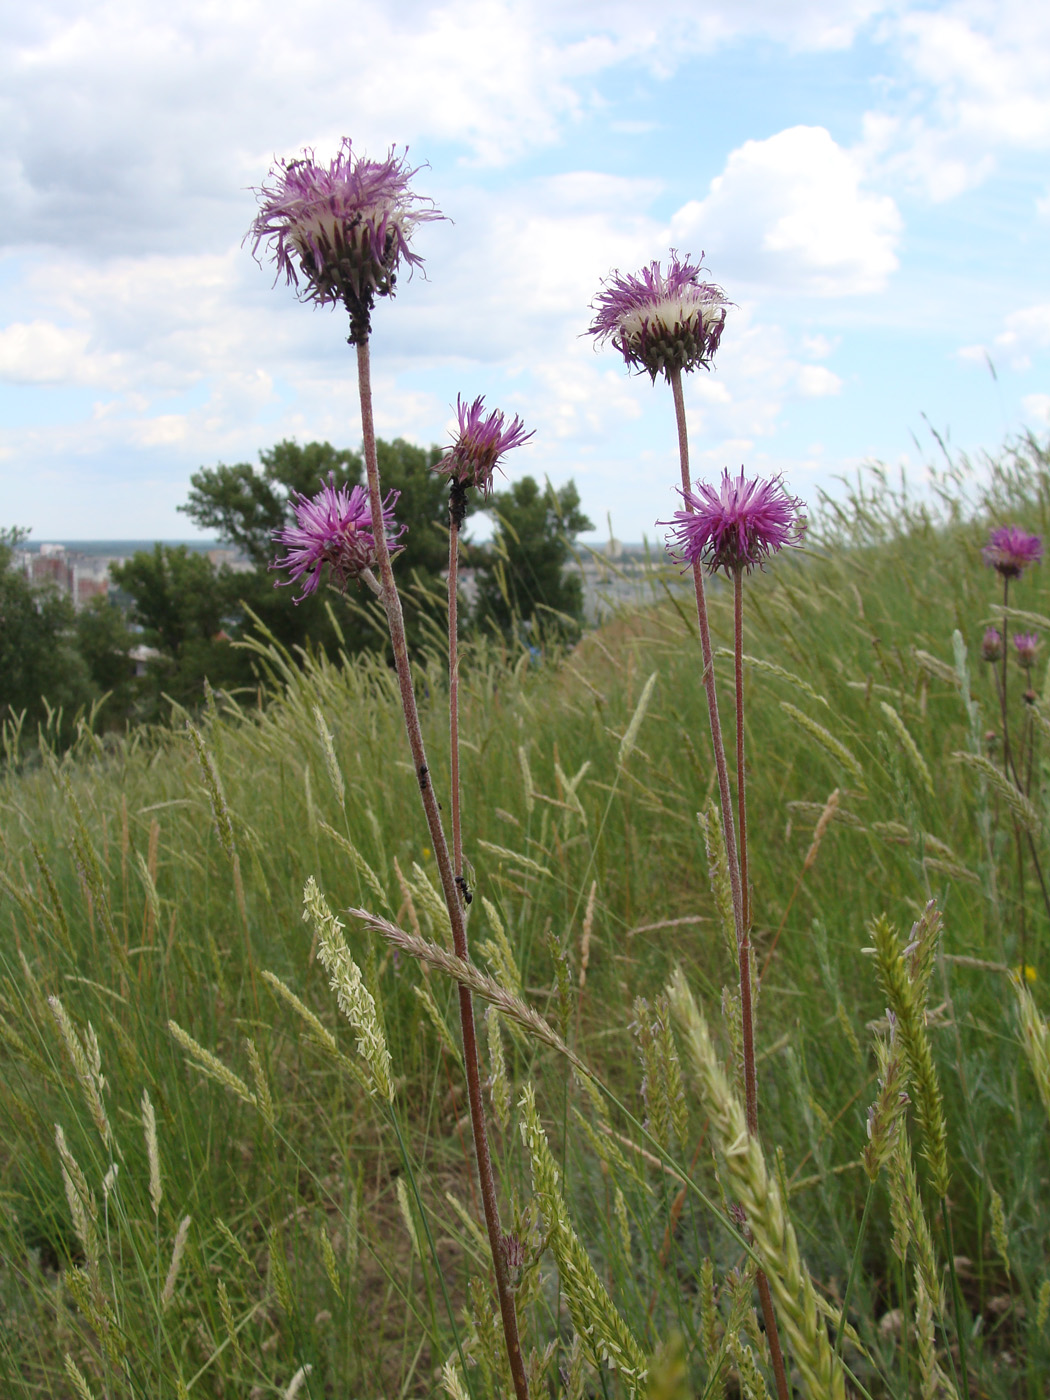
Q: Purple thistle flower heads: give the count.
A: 8